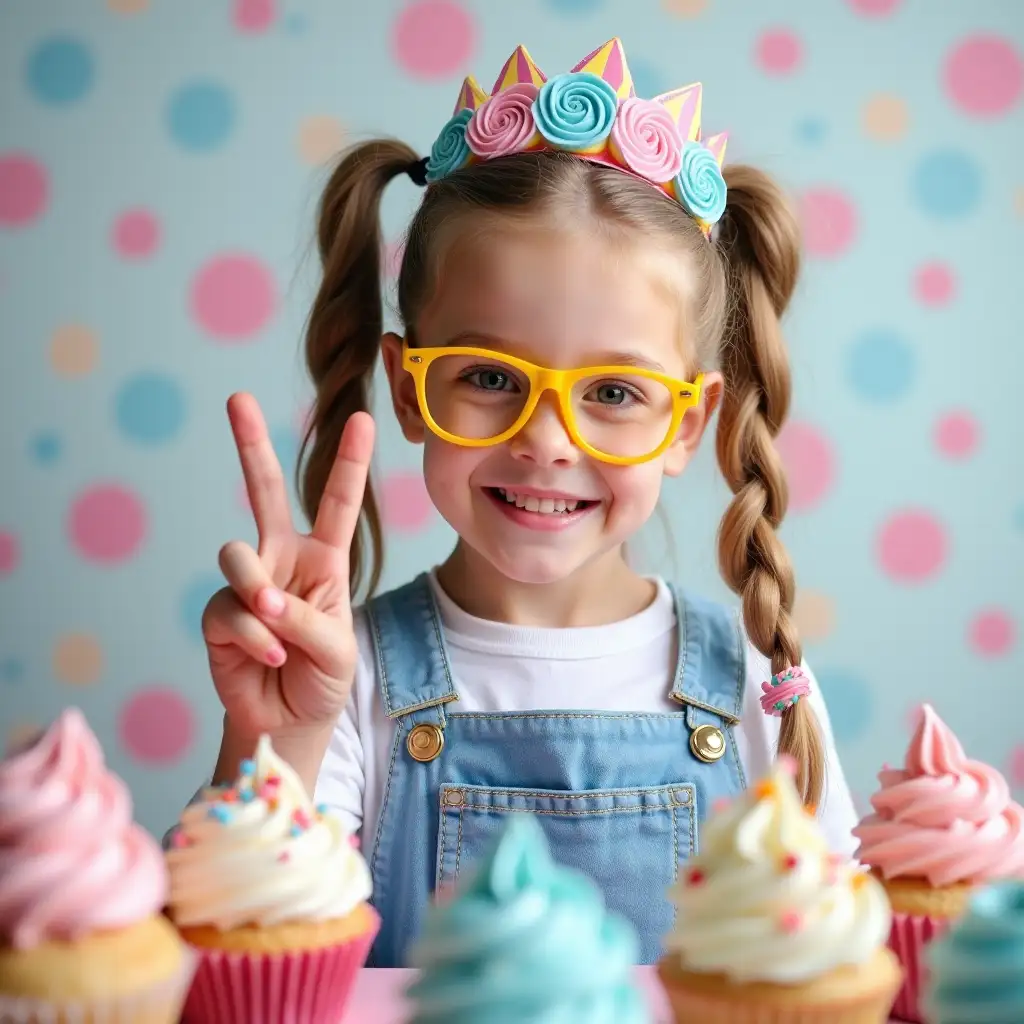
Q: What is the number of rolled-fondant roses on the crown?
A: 5